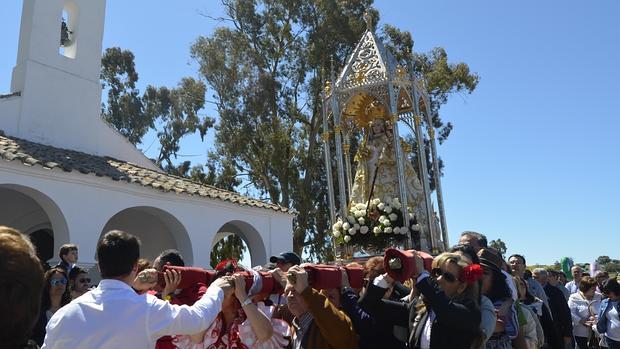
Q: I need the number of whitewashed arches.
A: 3